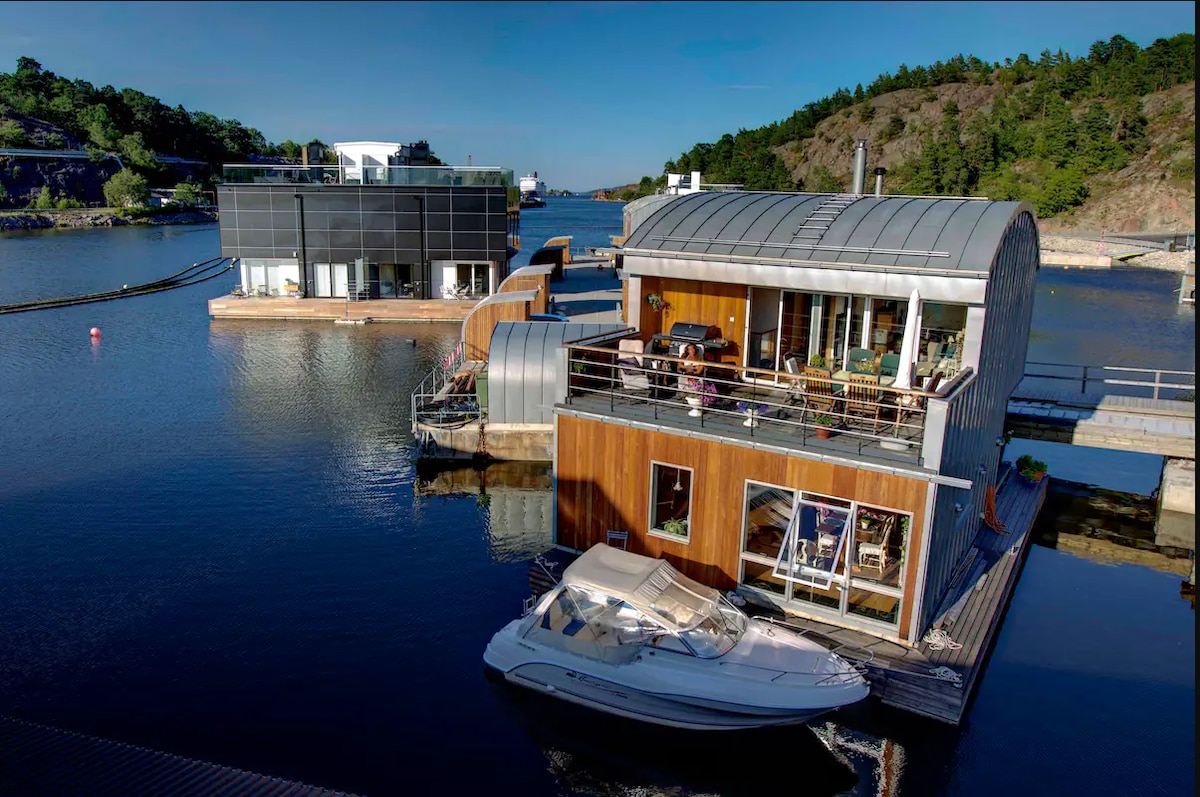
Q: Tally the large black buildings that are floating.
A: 1